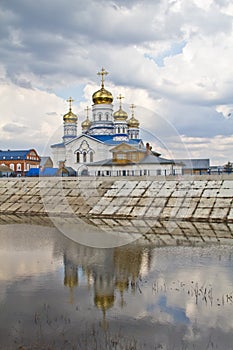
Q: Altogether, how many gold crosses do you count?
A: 5